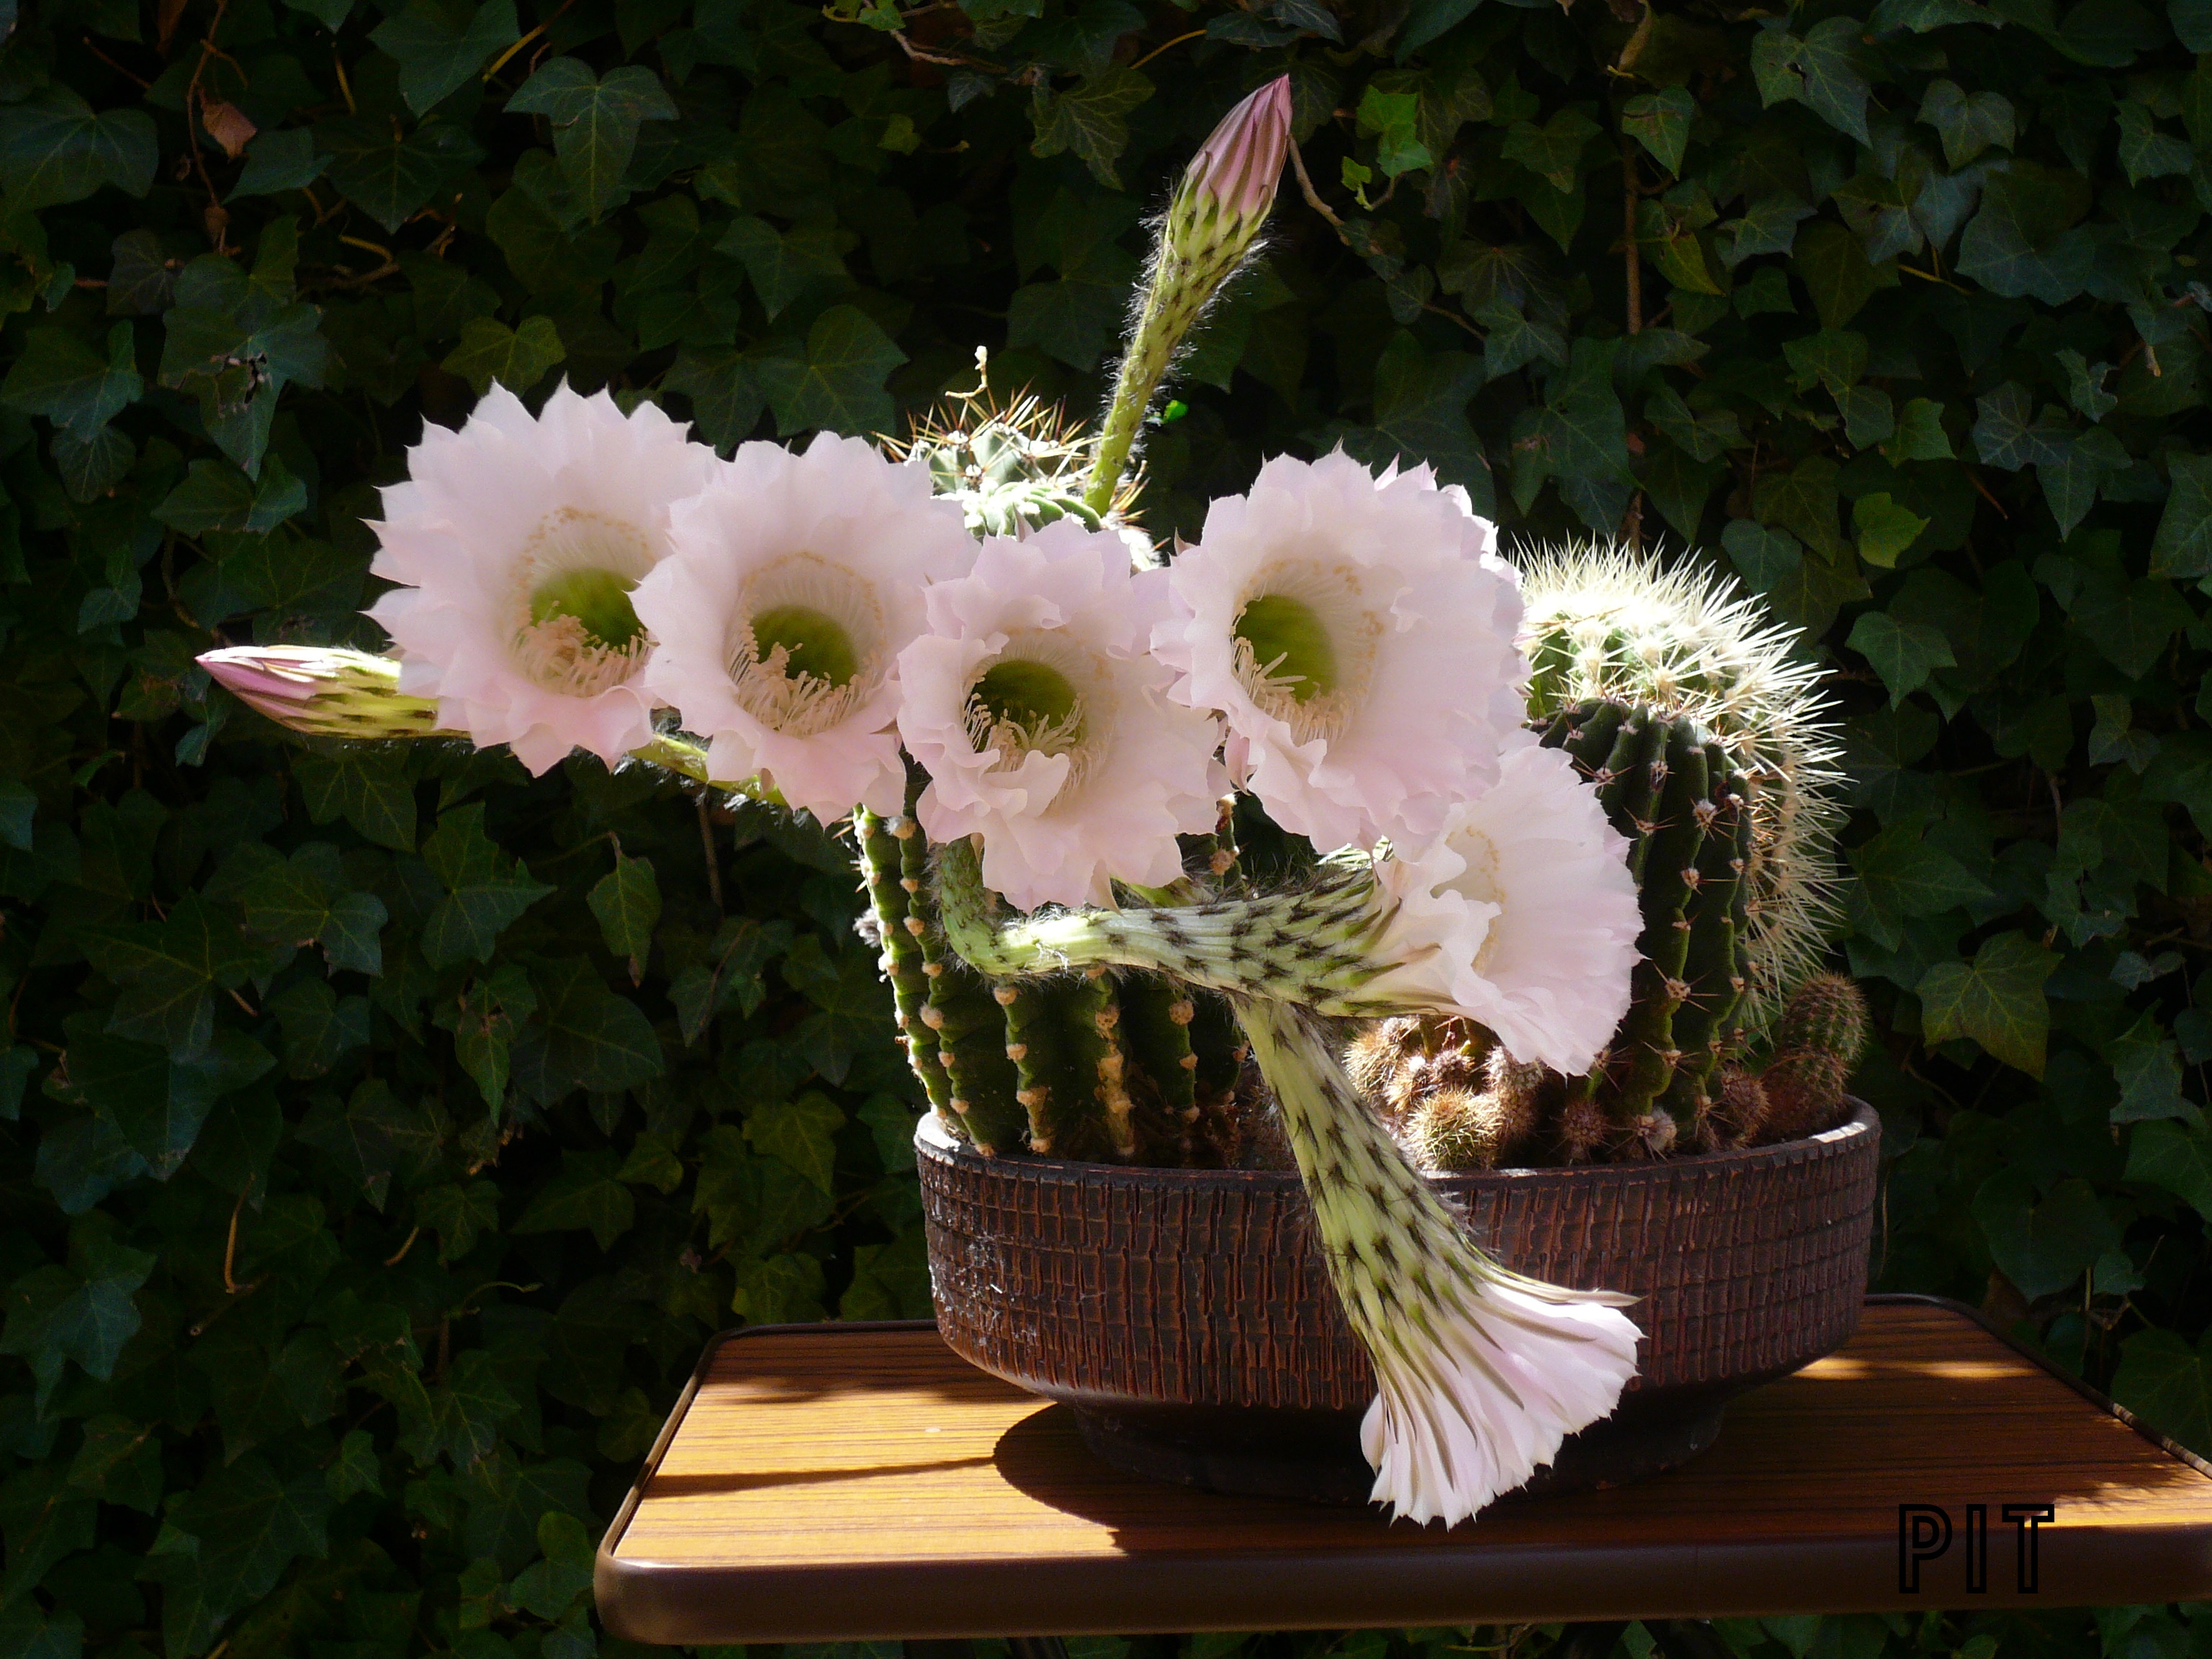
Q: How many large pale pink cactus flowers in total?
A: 6